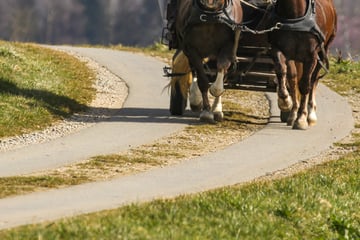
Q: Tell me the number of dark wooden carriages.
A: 1